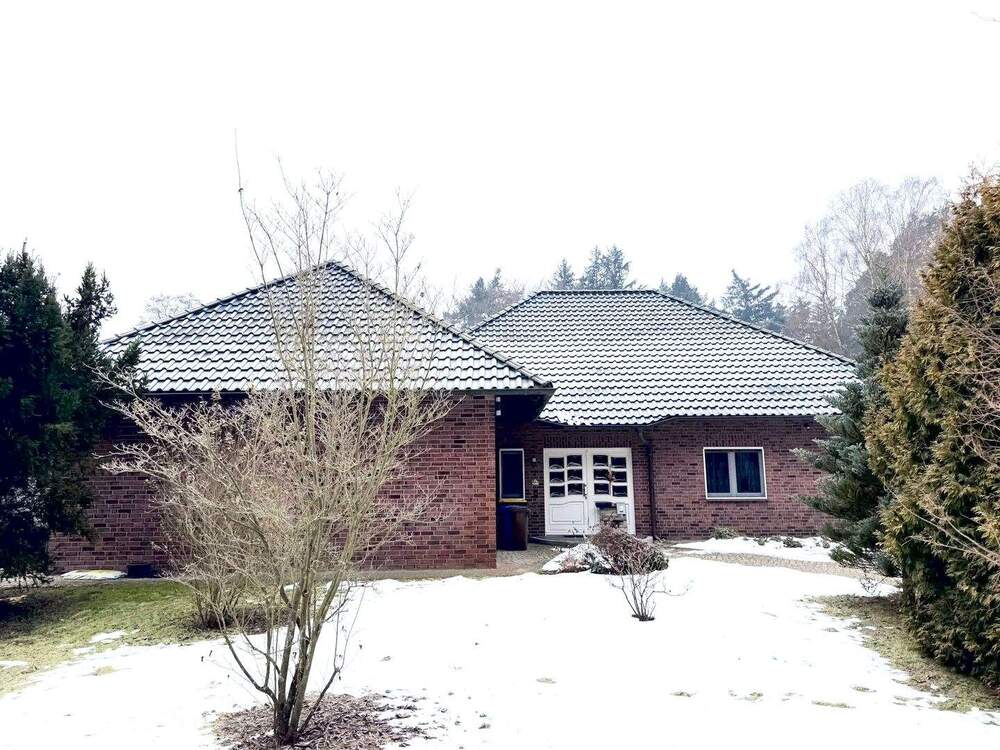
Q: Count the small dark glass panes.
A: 12